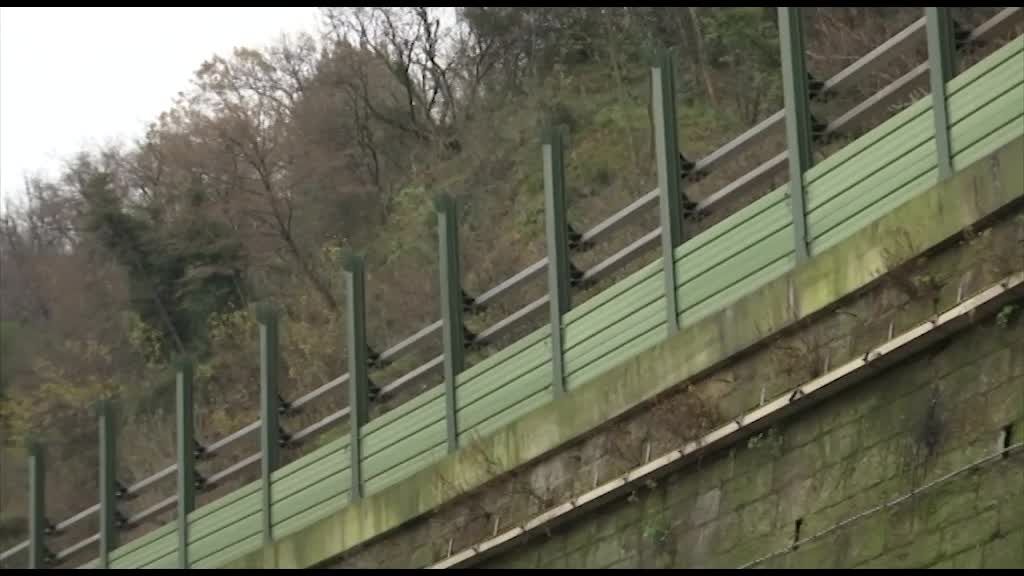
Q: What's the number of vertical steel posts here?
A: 10